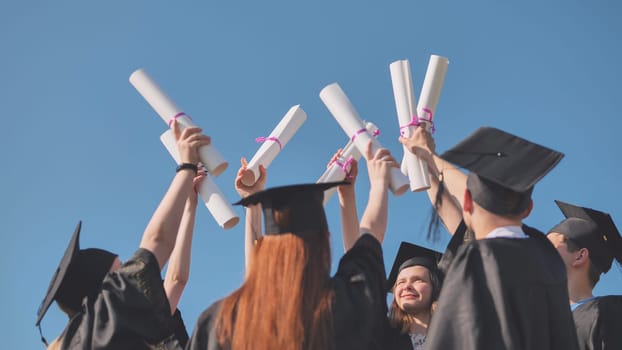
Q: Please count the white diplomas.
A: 7